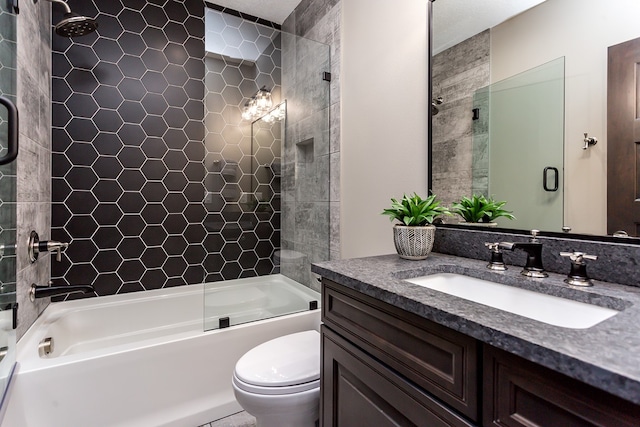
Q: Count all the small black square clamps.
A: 3